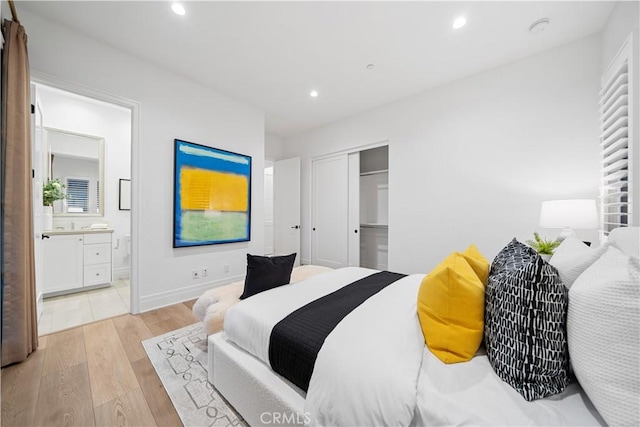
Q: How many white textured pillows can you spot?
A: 2